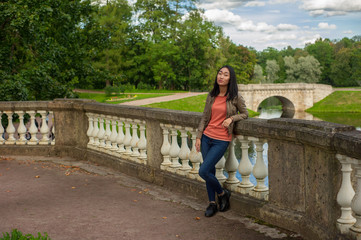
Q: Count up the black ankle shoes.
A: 2